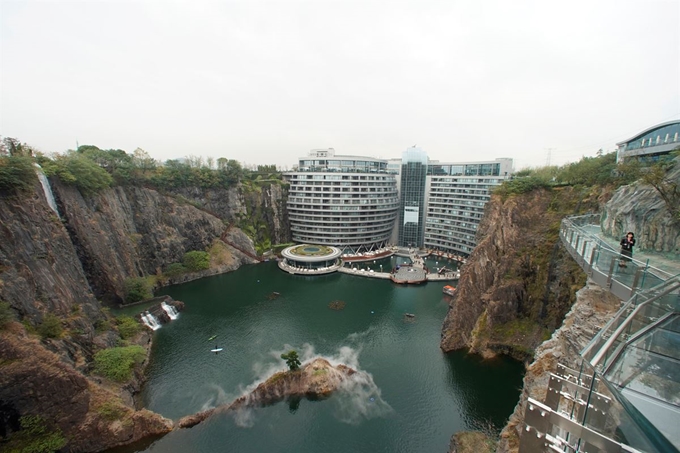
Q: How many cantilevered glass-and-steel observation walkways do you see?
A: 1